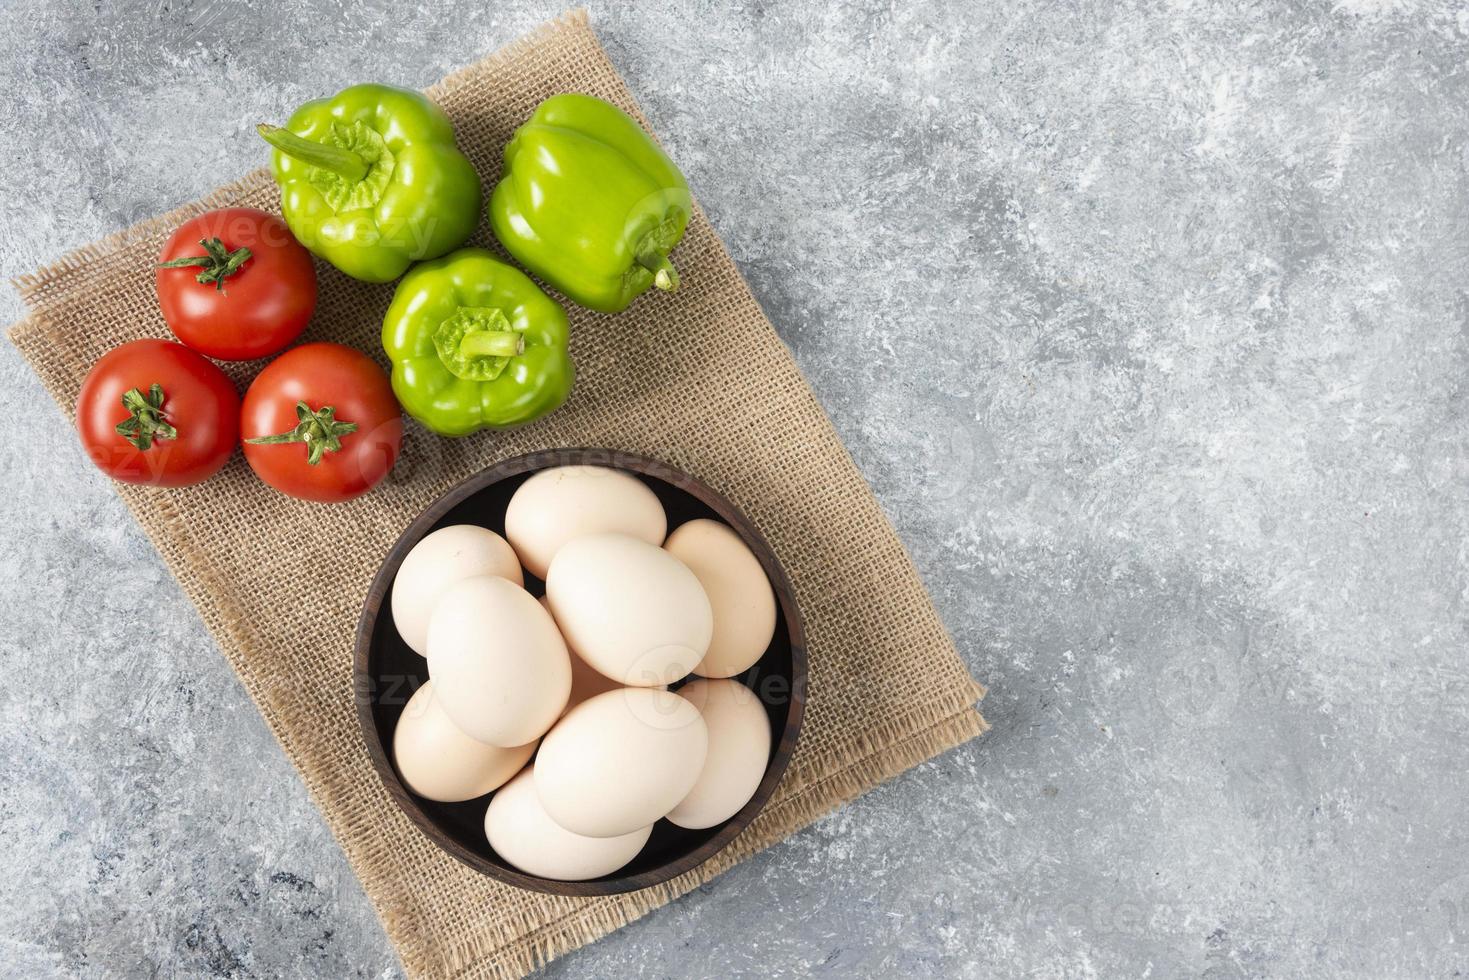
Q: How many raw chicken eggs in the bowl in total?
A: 10